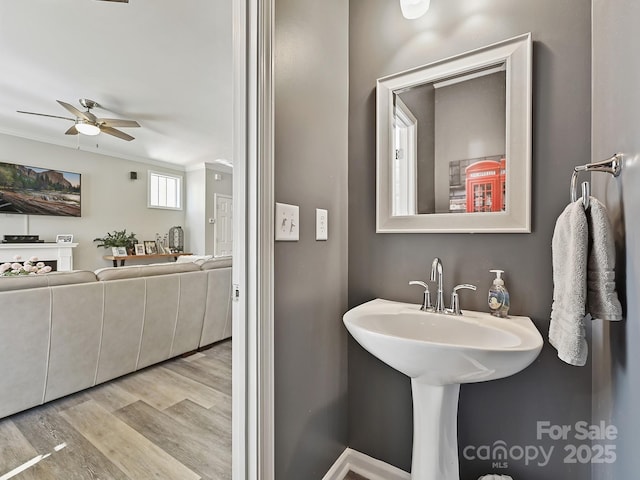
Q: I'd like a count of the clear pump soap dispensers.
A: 1